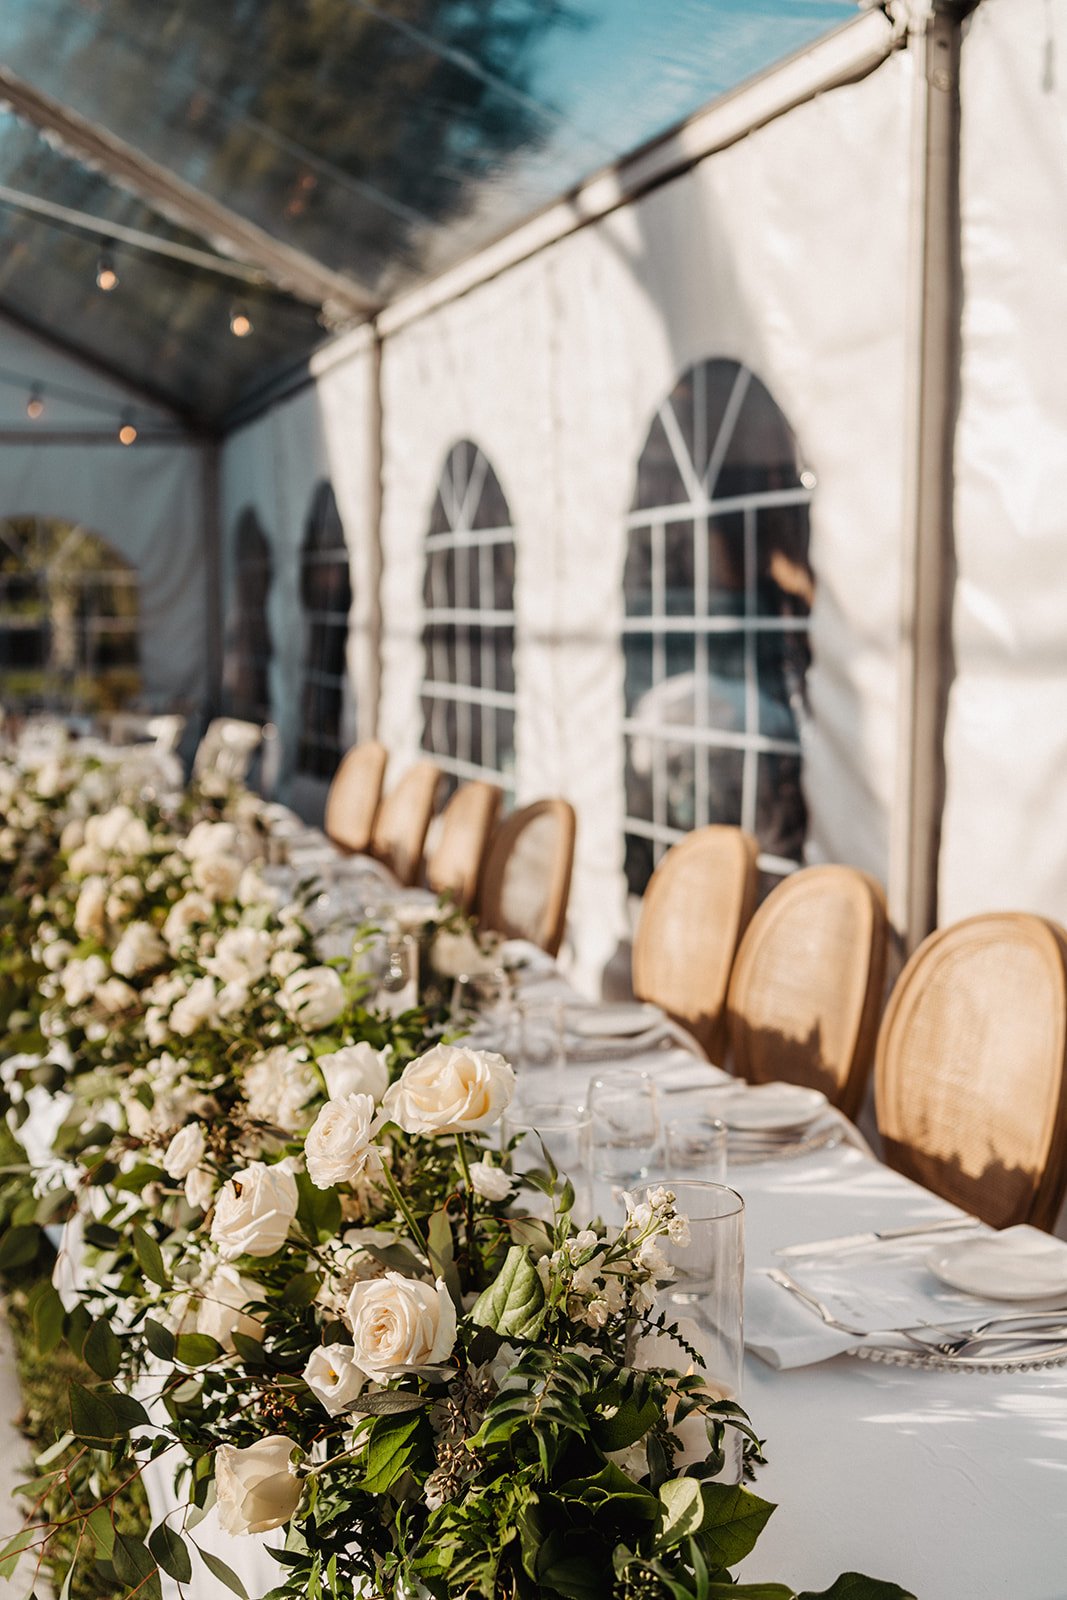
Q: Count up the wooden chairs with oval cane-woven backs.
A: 7